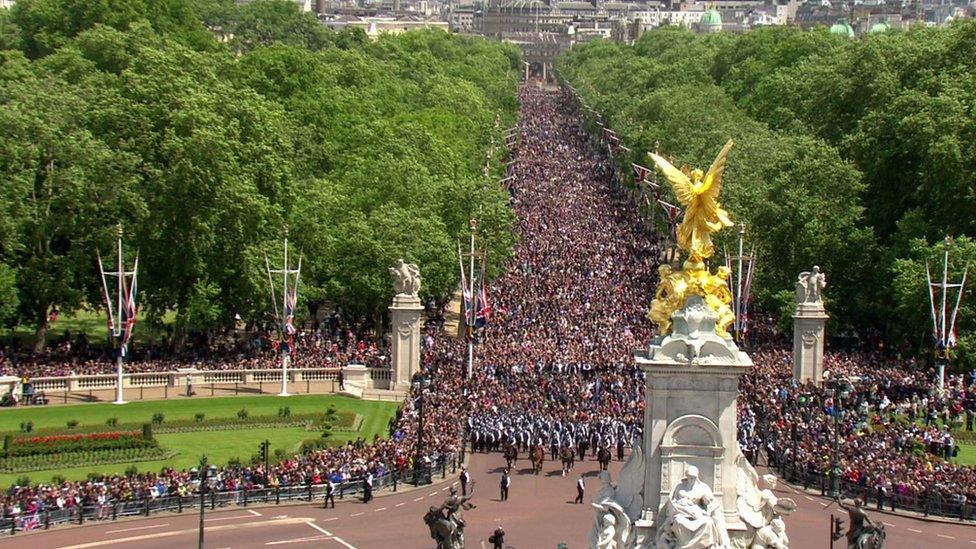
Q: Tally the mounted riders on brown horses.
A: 4